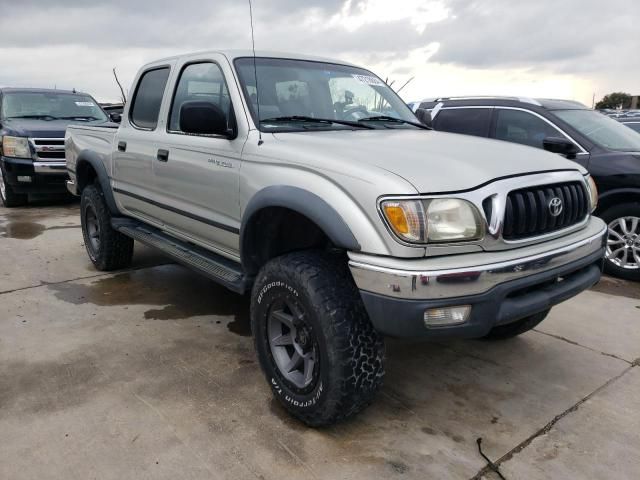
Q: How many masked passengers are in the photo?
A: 0